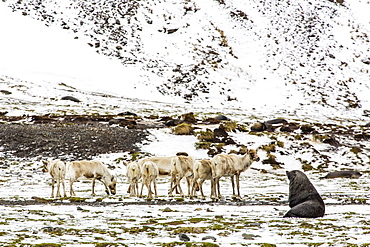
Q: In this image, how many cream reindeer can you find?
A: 8